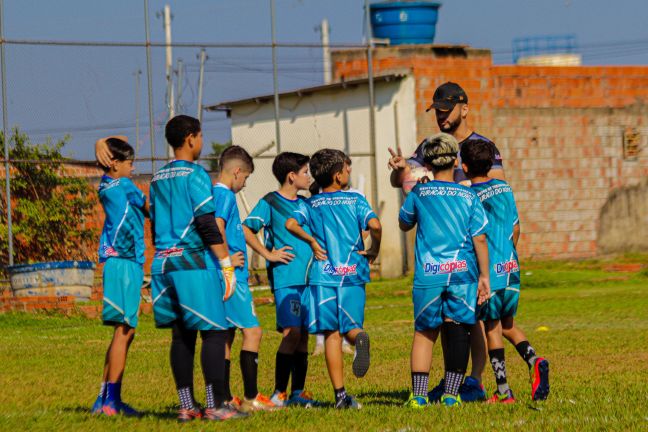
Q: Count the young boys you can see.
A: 7